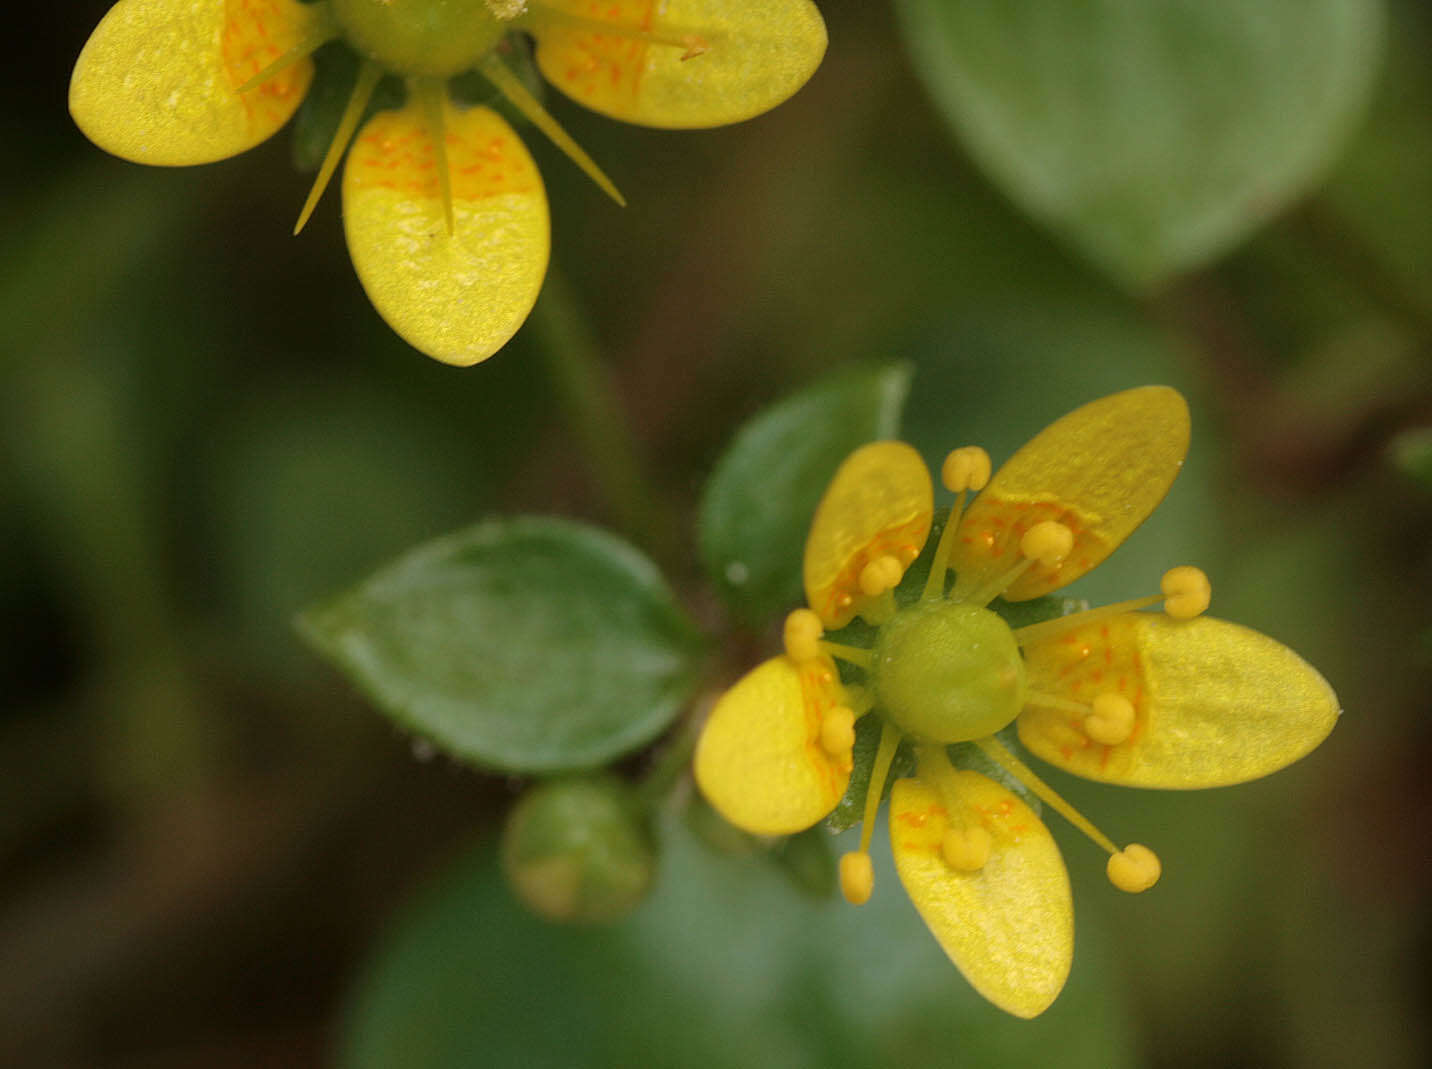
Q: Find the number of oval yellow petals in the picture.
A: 8